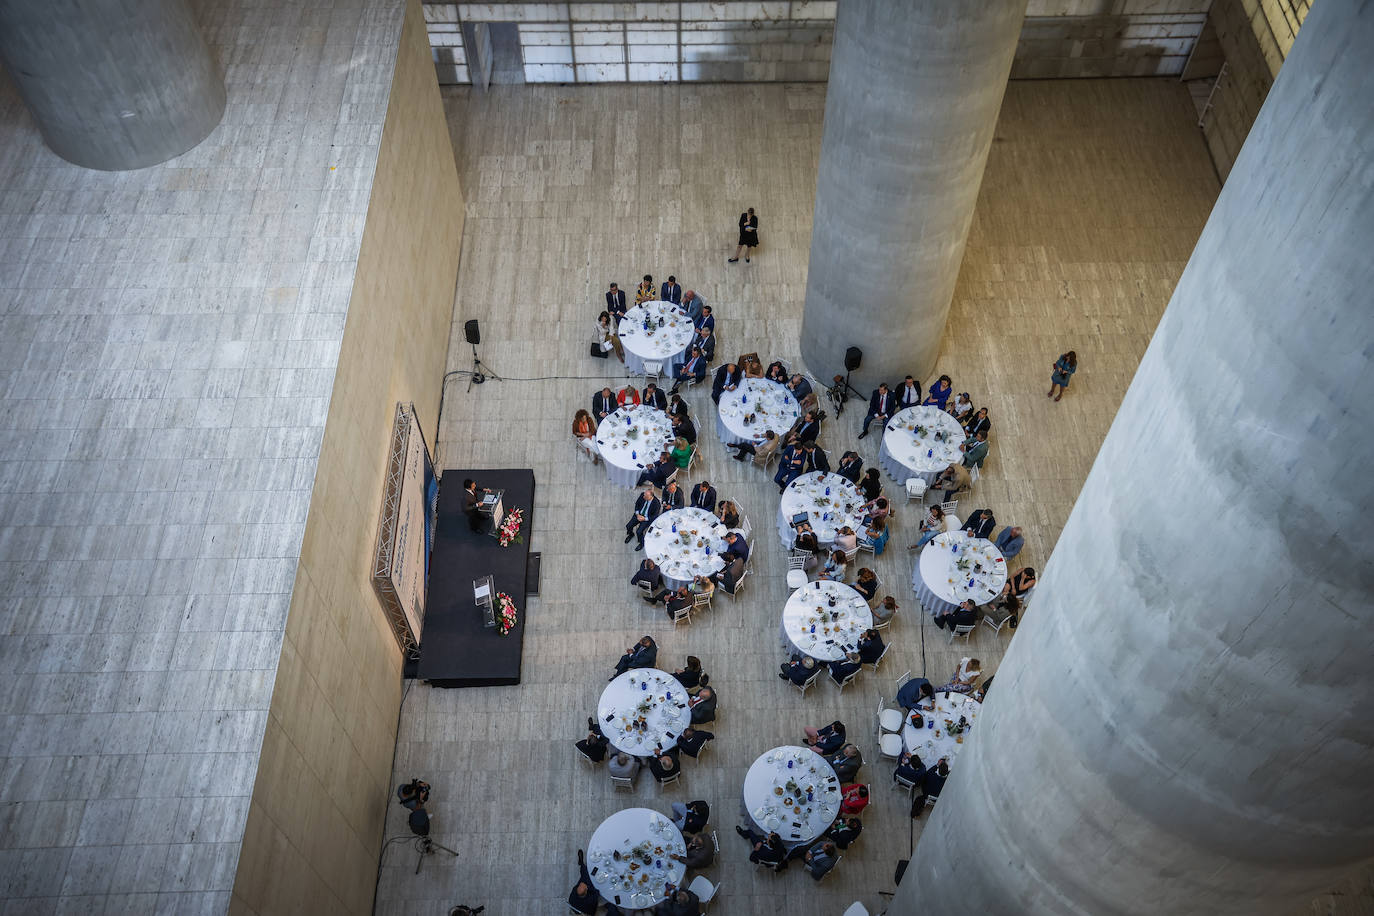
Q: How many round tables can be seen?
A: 12